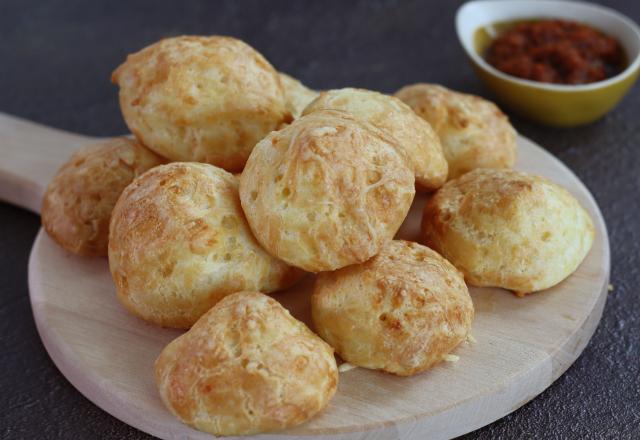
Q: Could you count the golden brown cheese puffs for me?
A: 10